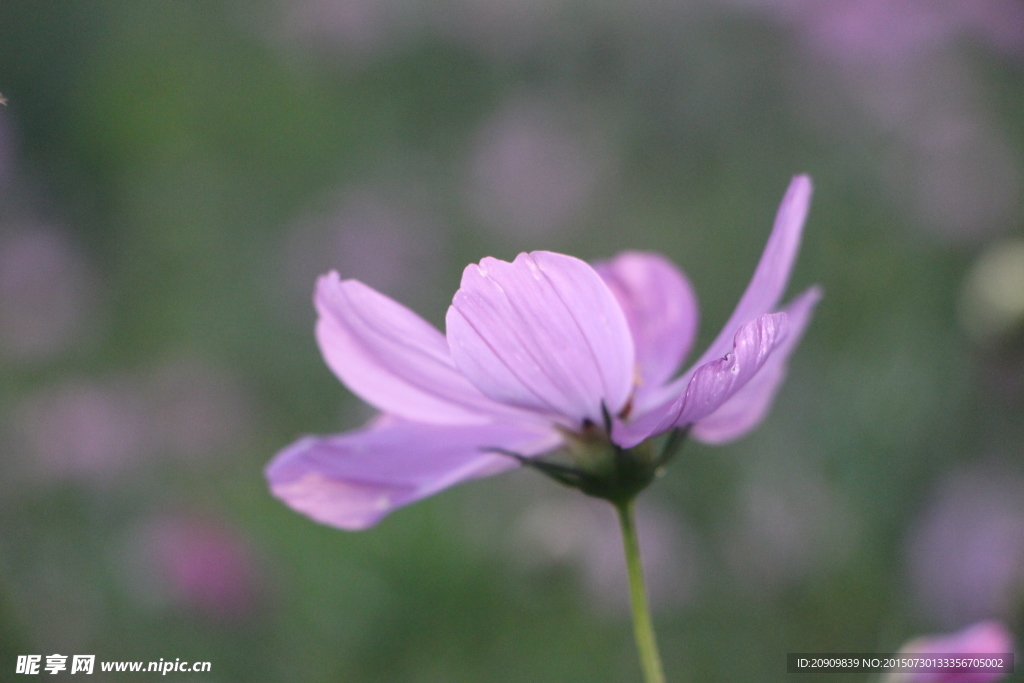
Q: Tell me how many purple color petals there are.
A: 7